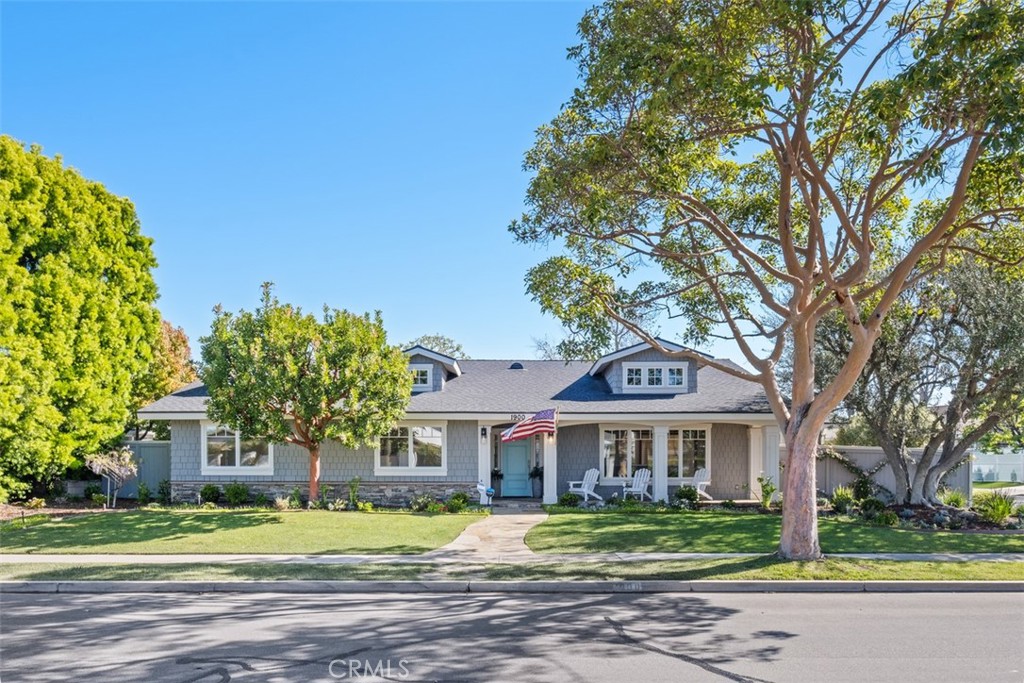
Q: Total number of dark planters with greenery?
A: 2